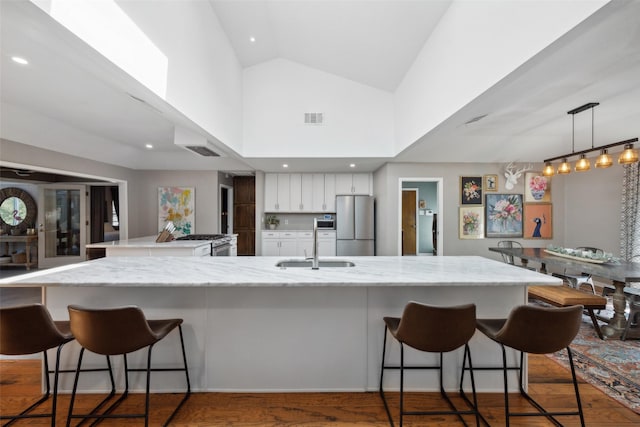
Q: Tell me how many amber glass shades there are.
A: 5